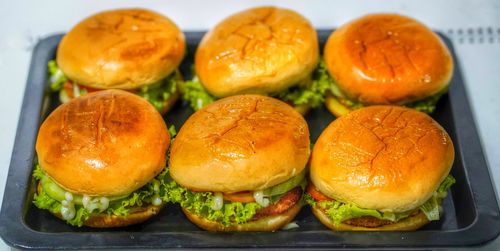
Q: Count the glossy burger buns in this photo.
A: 6